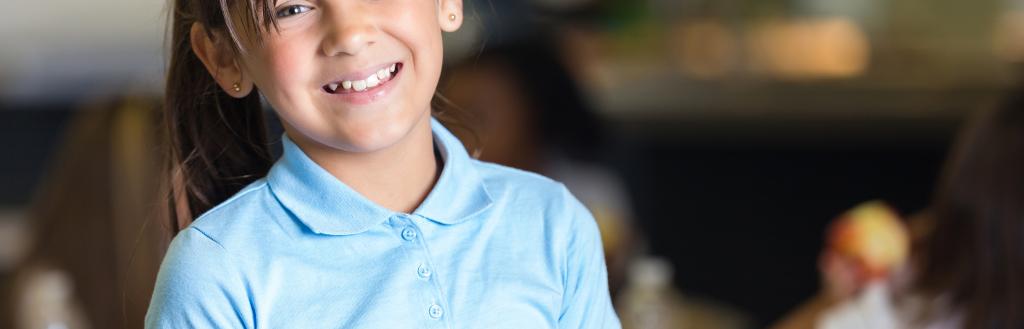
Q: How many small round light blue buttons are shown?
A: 3